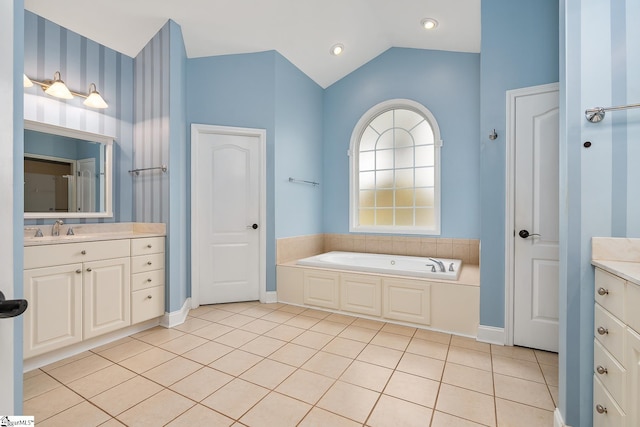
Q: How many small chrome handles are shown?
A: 11